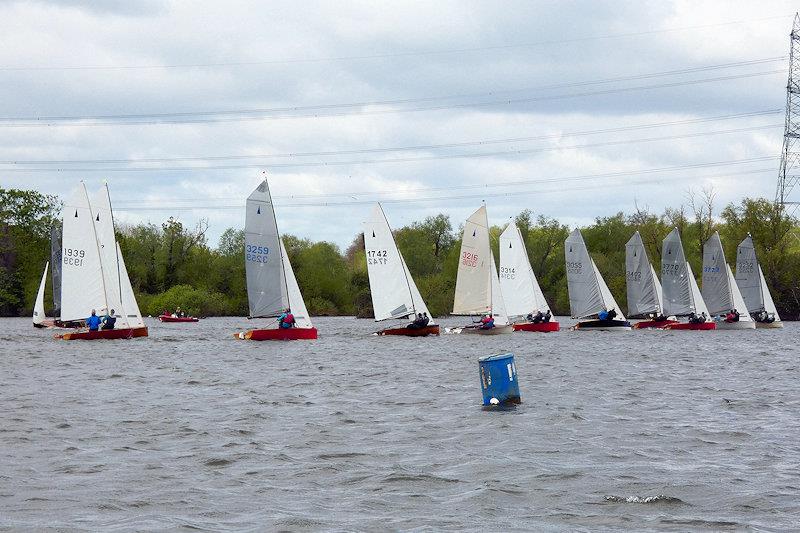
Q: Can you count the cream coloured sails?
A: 1